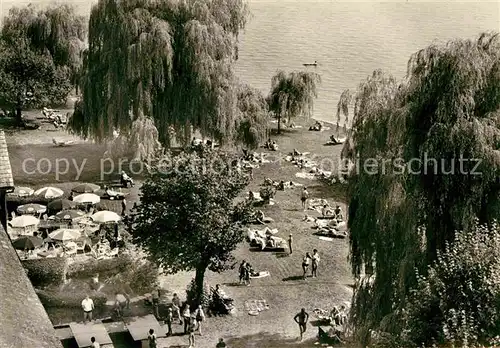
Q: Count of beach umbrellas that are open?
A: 11